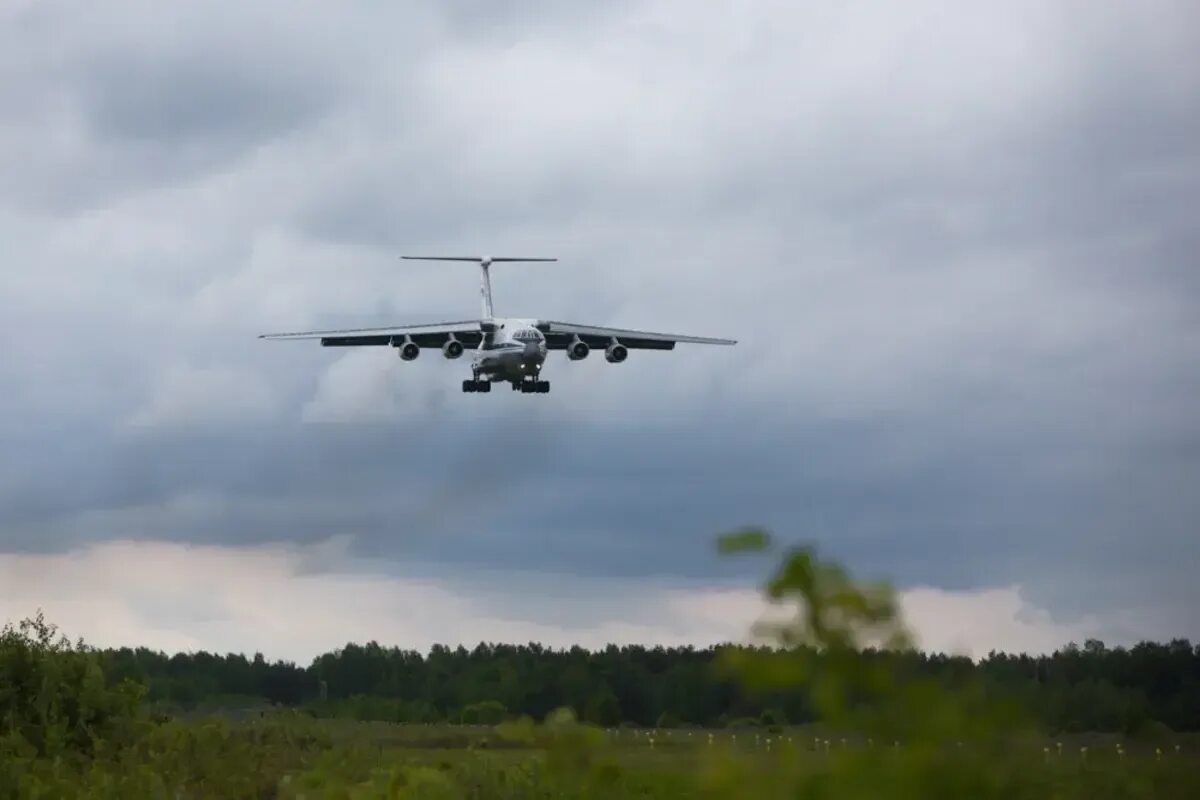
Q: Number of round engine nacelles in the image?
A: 4